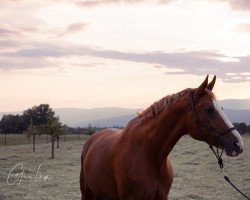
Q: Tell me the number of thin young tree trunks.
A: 3